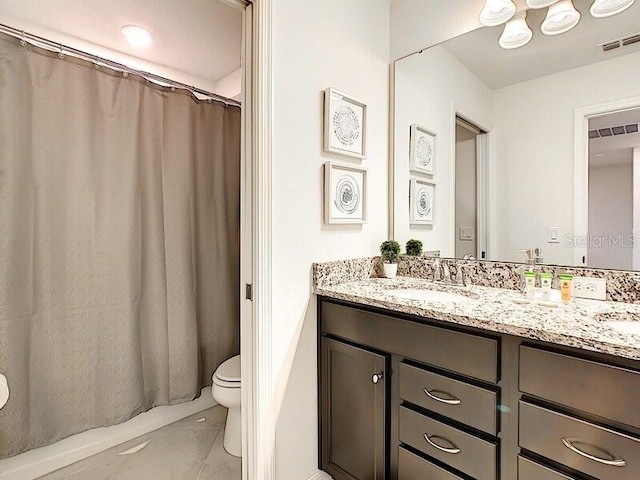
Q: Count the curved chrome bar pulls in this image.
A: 3